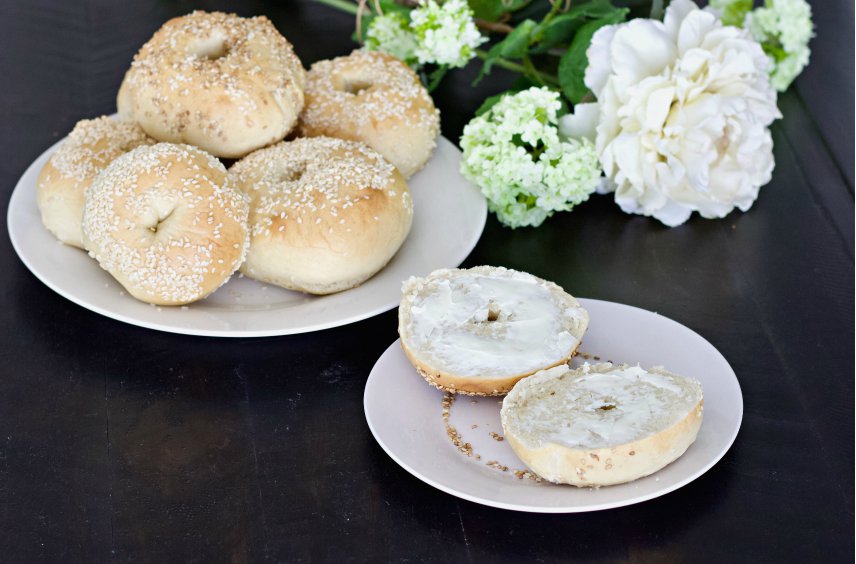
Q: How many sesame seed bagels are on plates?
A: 6